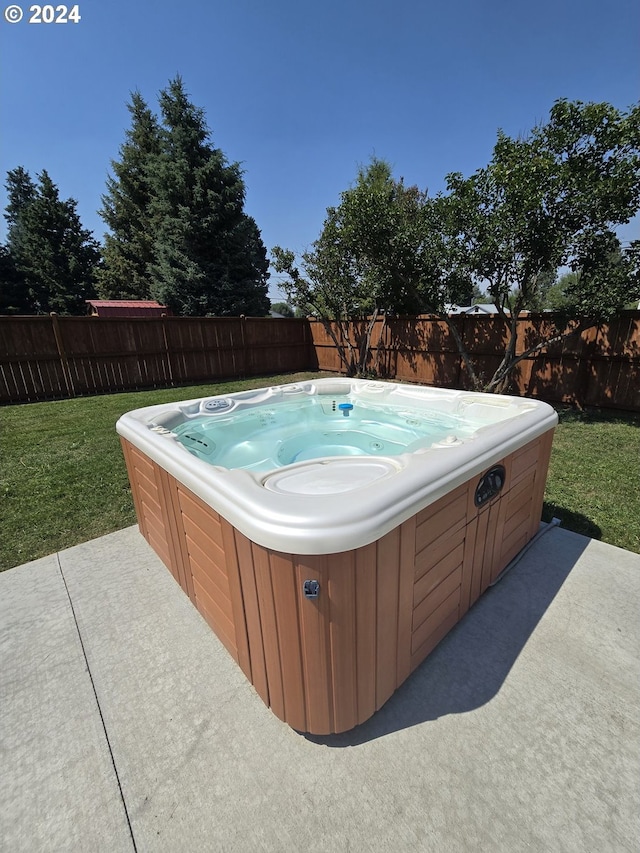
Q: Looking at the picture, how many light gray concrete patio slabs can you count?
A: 2